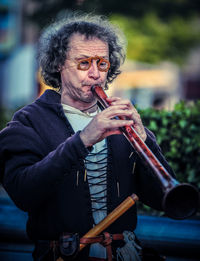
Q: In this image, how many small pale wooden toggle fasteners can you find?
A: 5